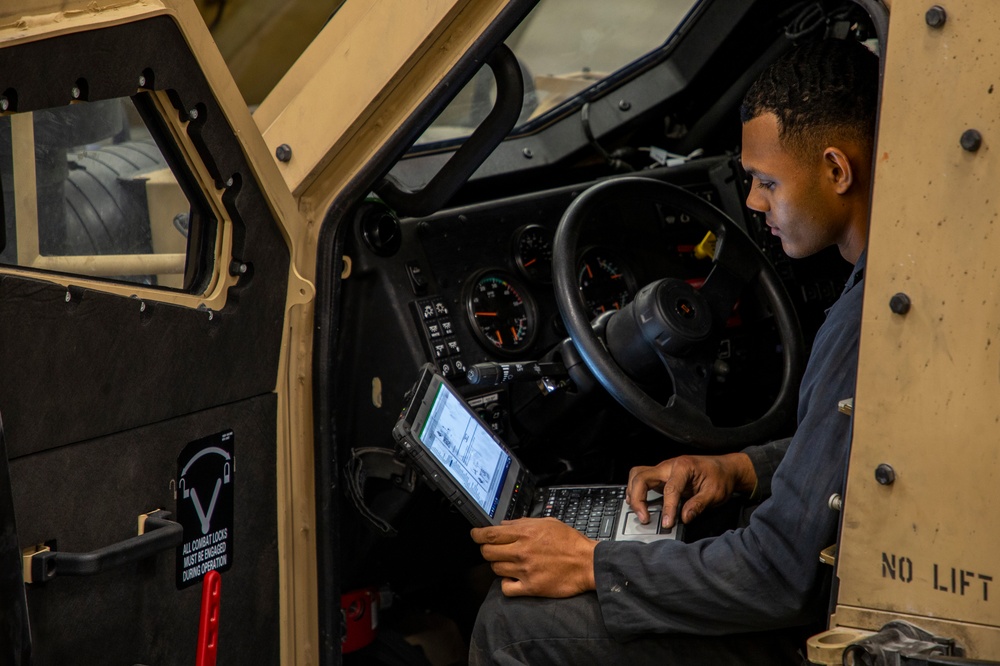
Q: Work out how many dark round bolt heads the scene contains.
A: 5